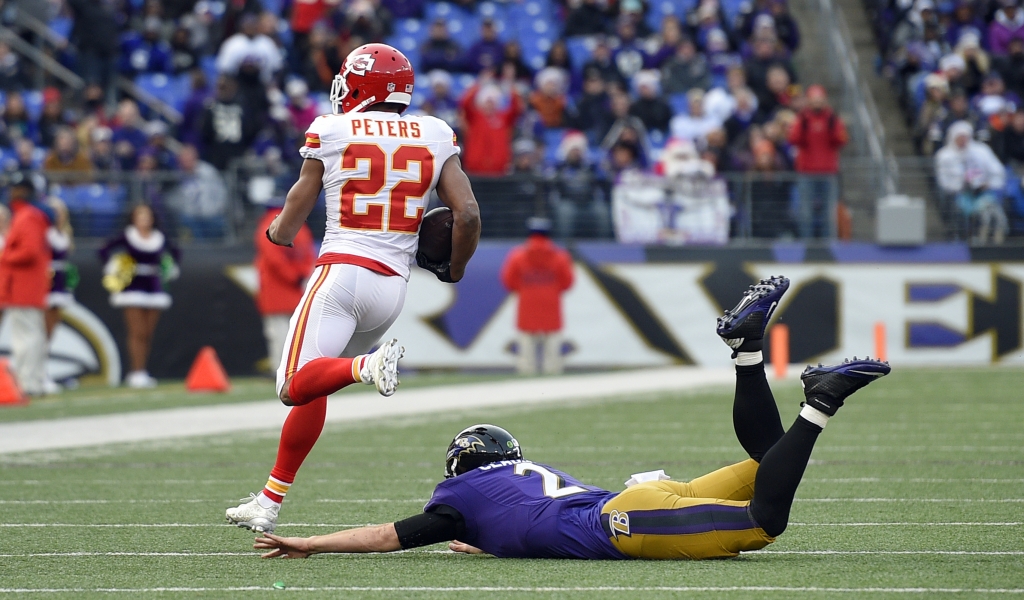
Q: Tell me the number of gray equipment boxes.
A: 1